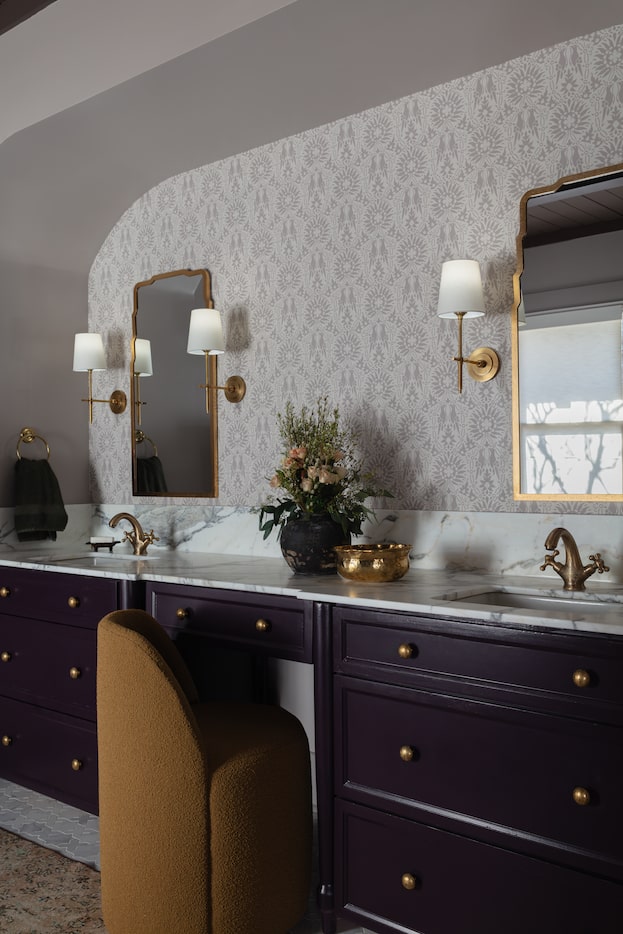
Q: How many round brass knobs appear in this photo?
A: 13